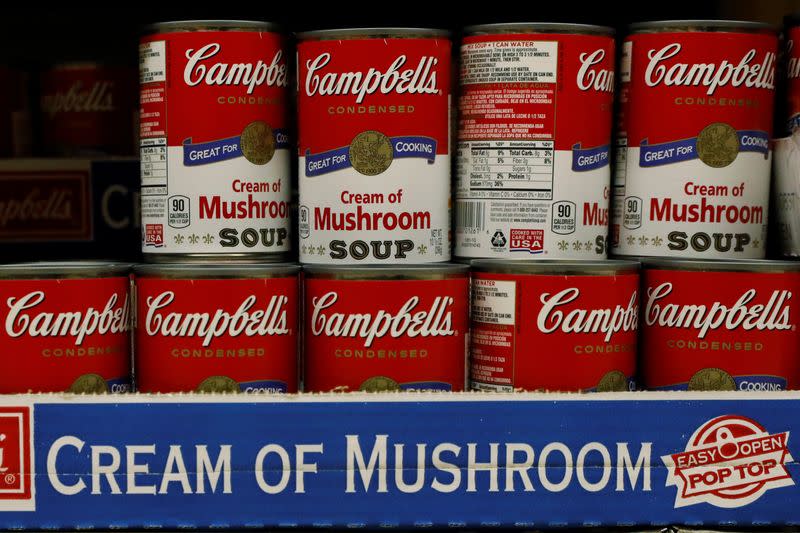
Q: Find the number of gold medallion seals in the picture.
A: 8